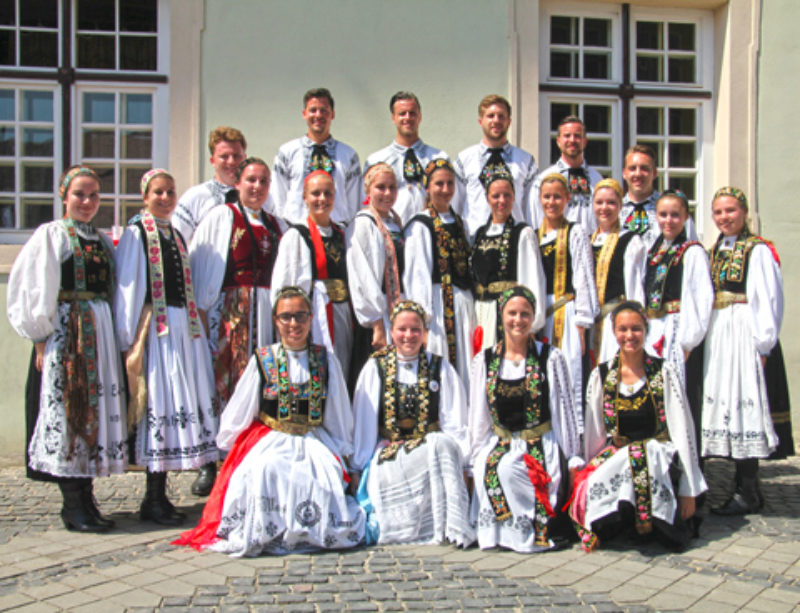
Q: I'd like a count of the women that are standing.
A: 11